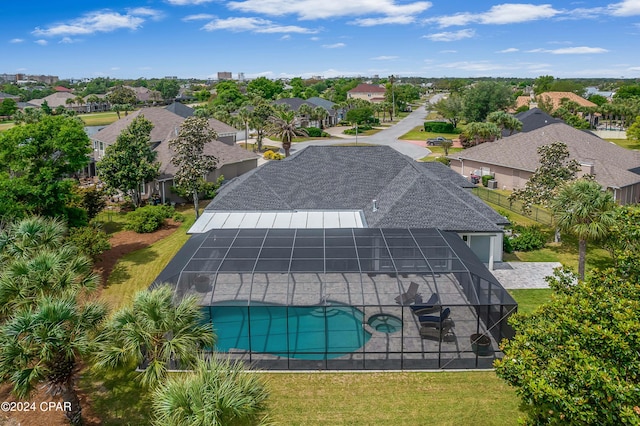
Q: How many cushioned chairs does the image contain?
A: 2